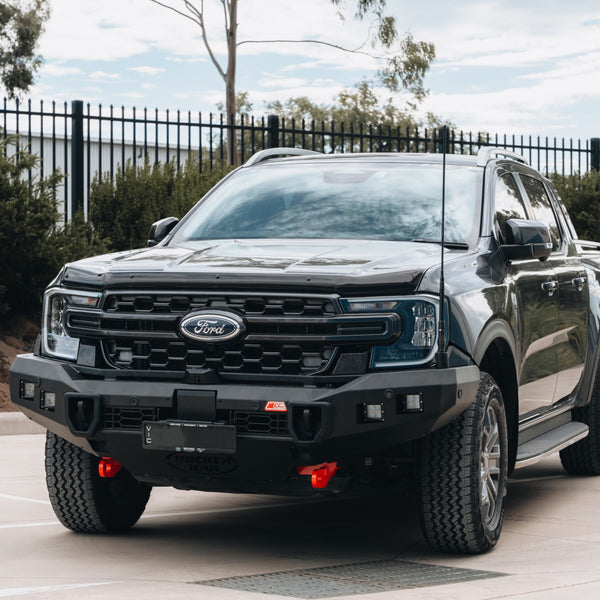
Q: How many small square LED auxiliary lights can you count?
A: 4